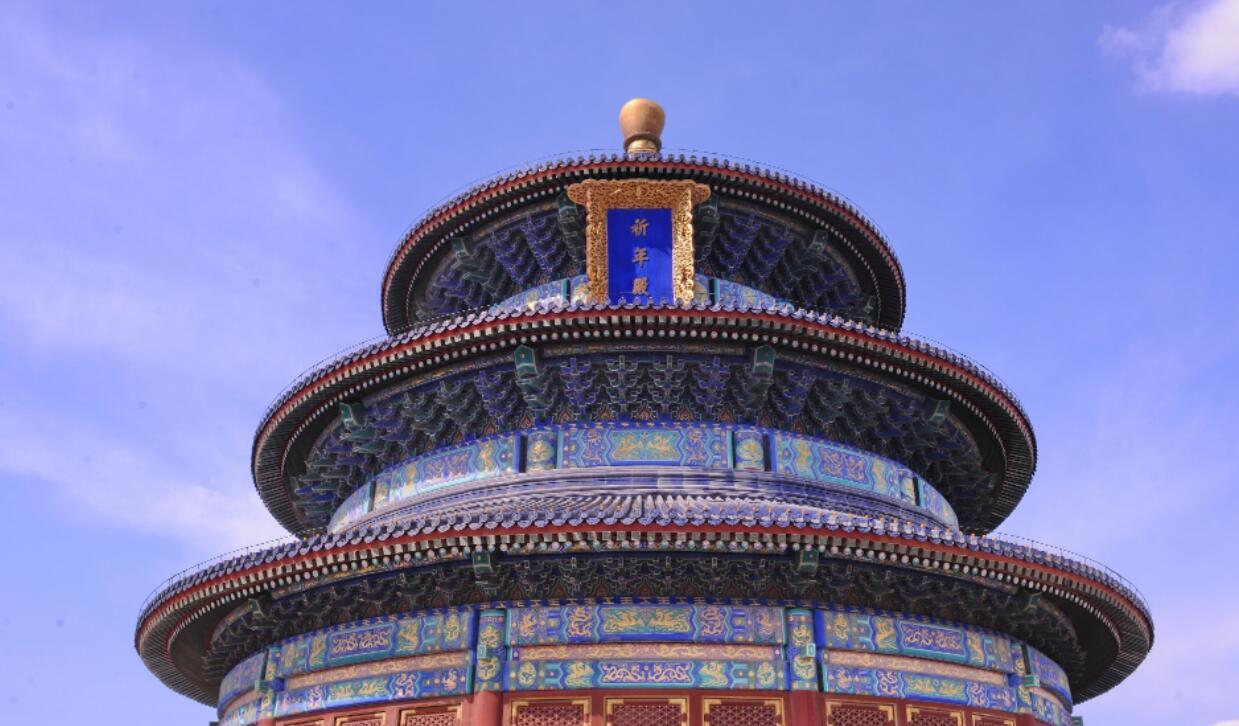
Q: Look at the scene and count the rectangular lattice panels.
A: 9